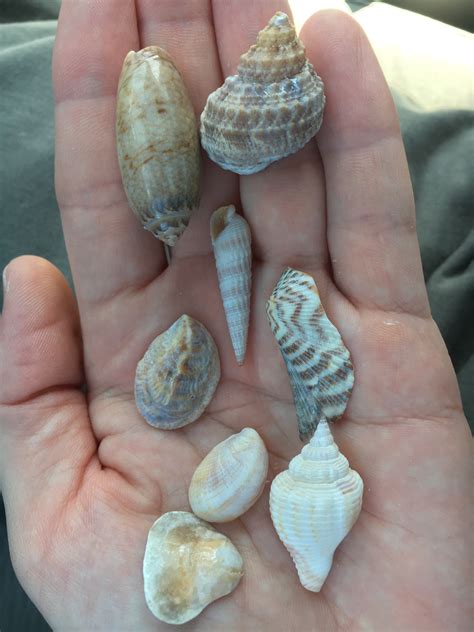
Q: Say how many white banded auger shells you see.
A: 1